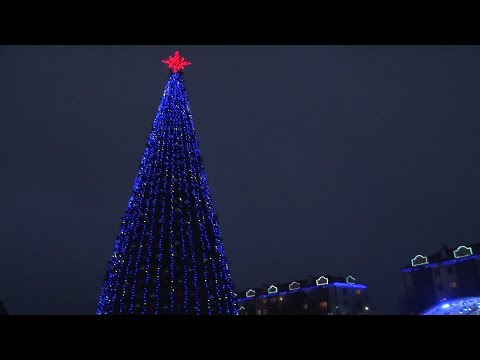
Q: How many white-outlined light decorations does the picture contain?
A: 7